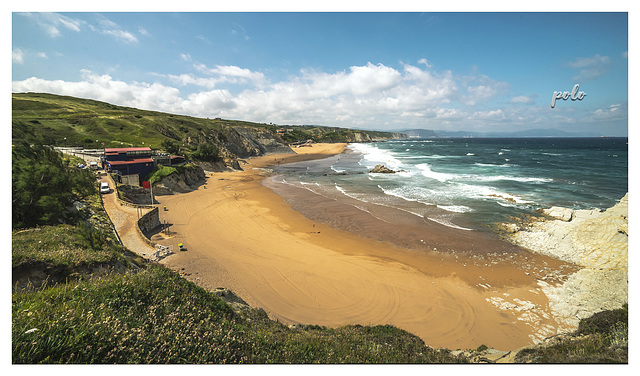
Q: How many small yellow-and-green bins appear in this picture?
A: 4